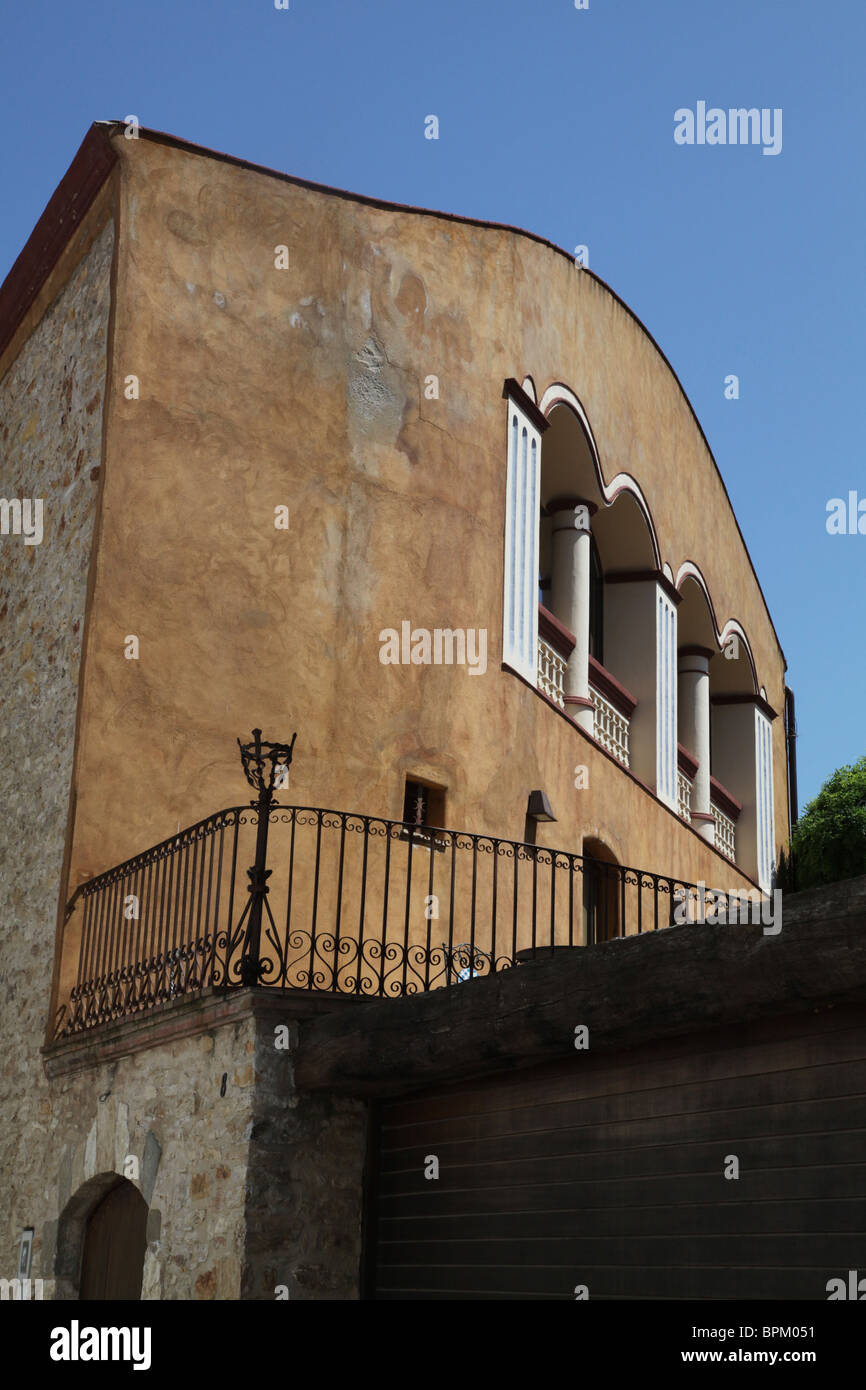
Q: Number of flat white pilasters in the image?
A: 3